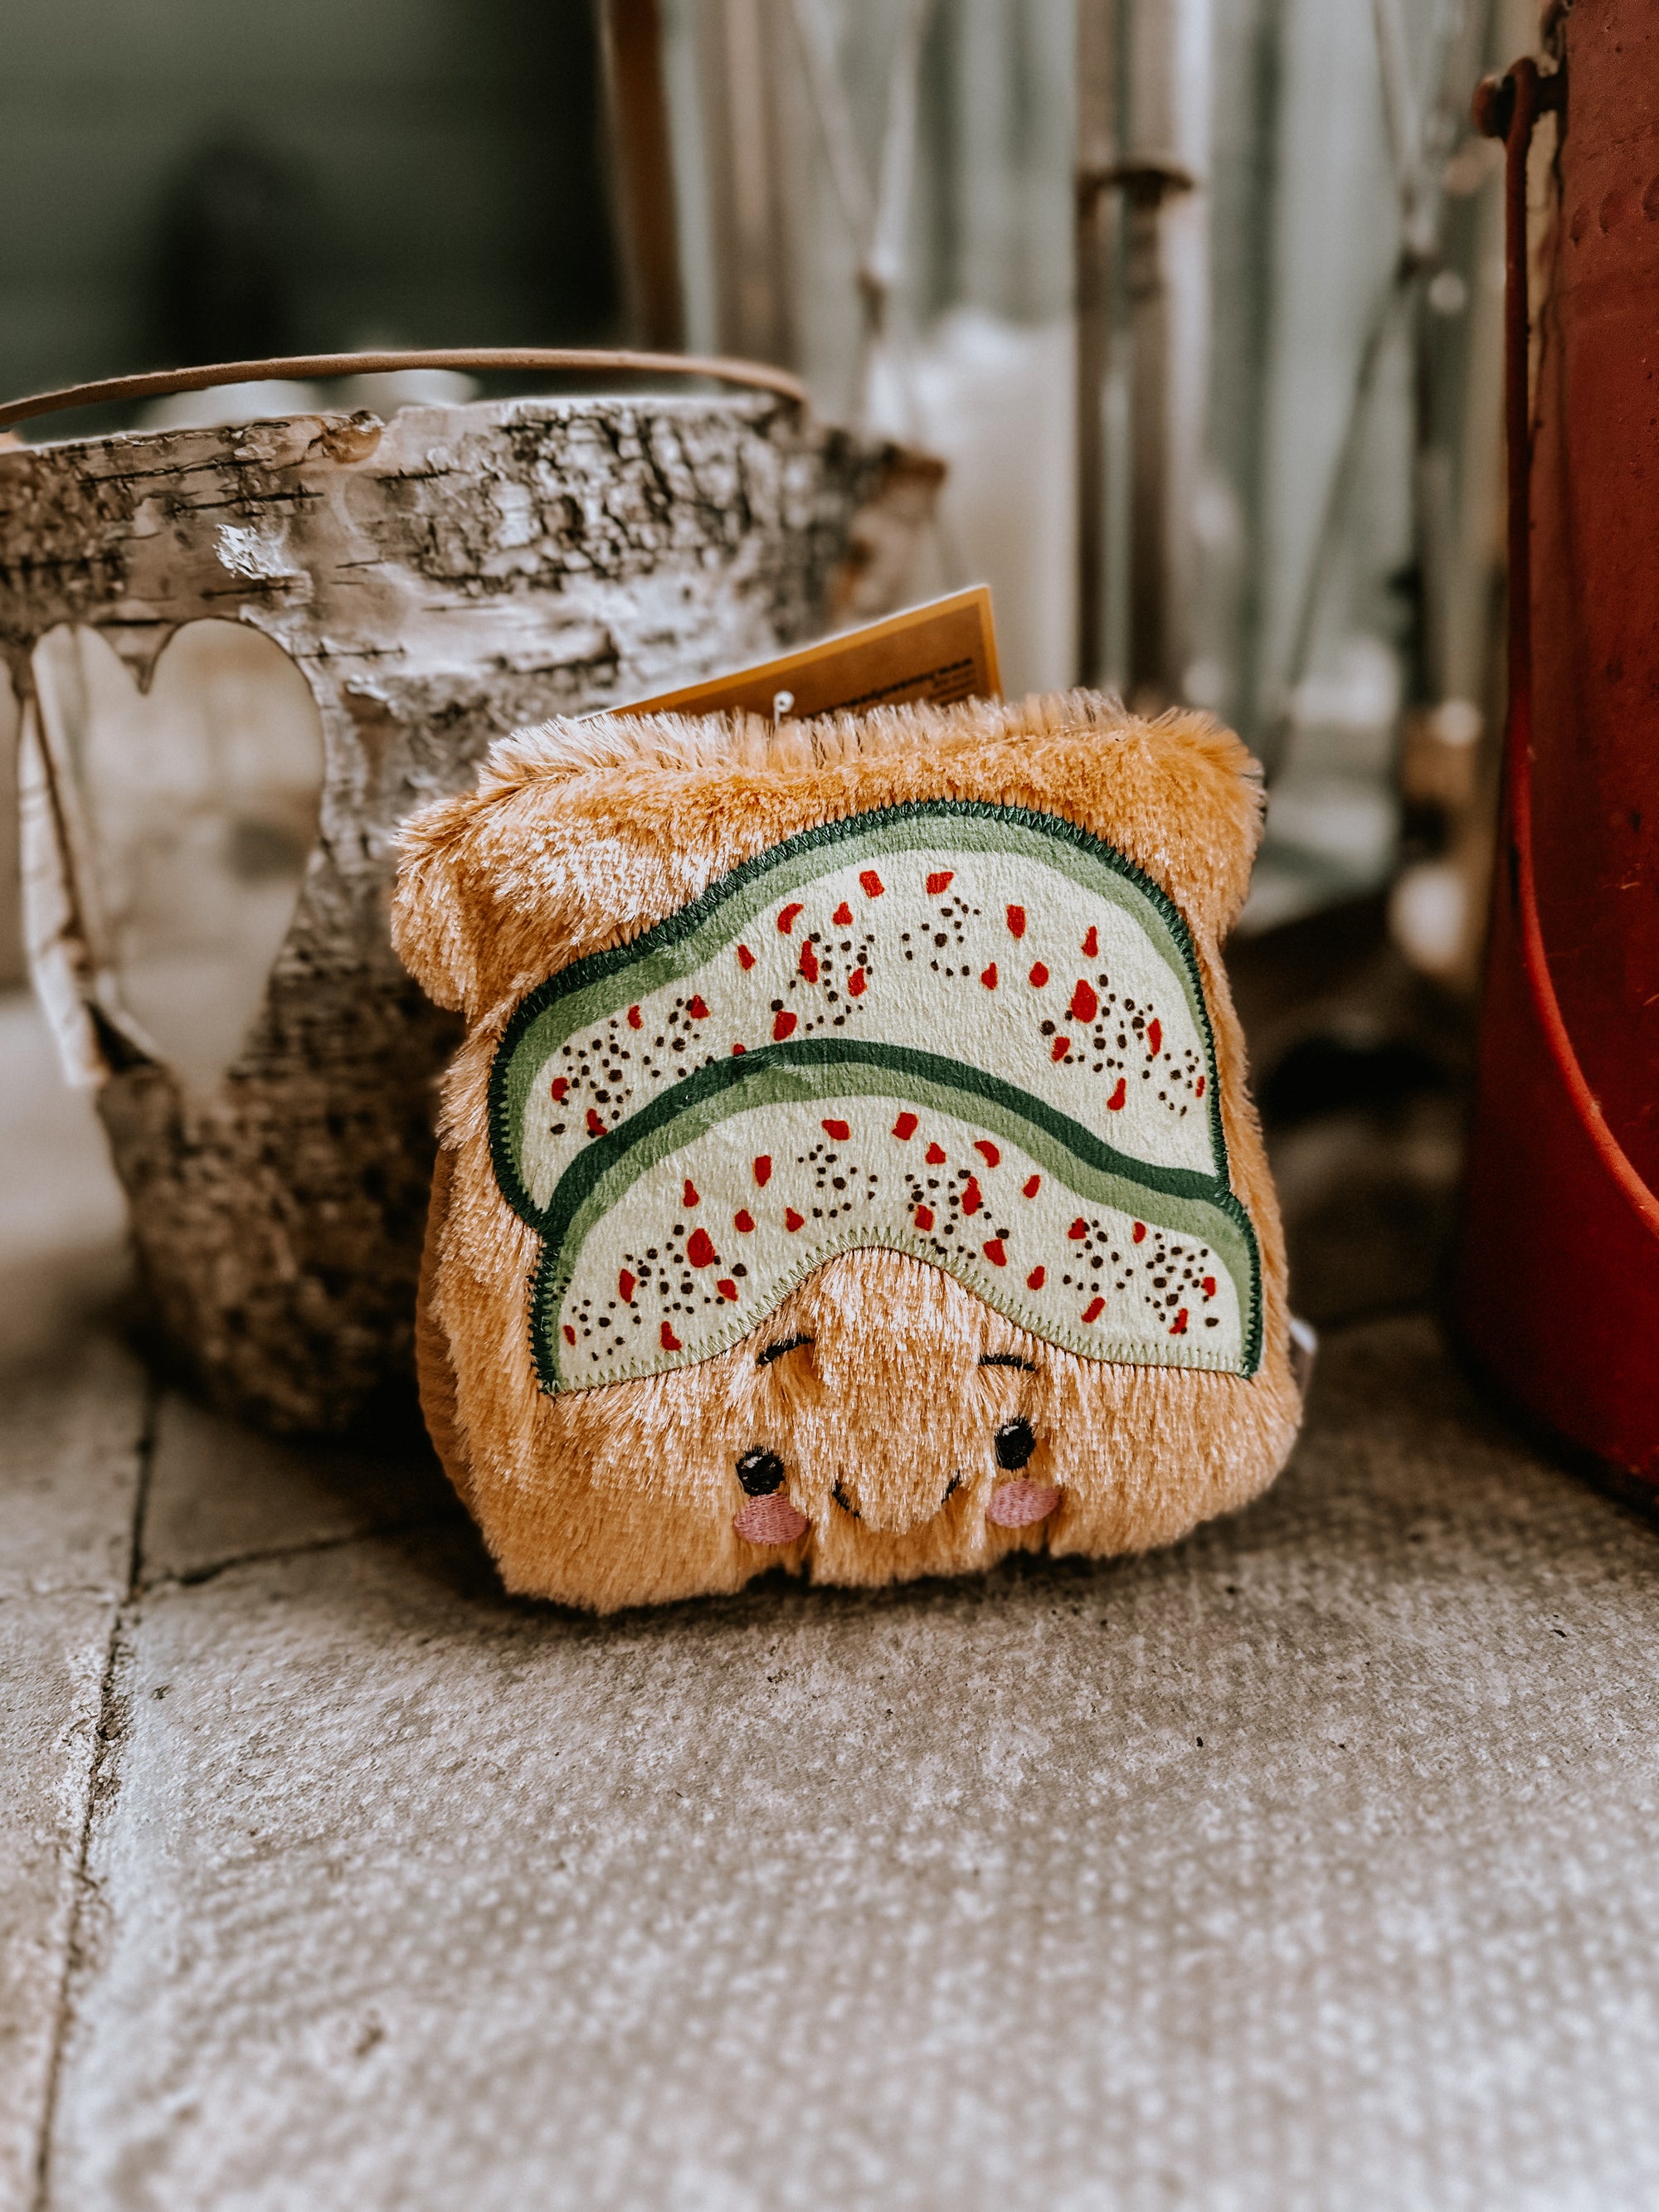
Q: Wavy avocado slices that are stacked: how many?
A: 2